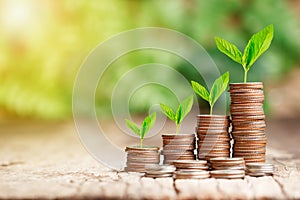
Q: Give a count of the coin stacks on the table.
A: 8